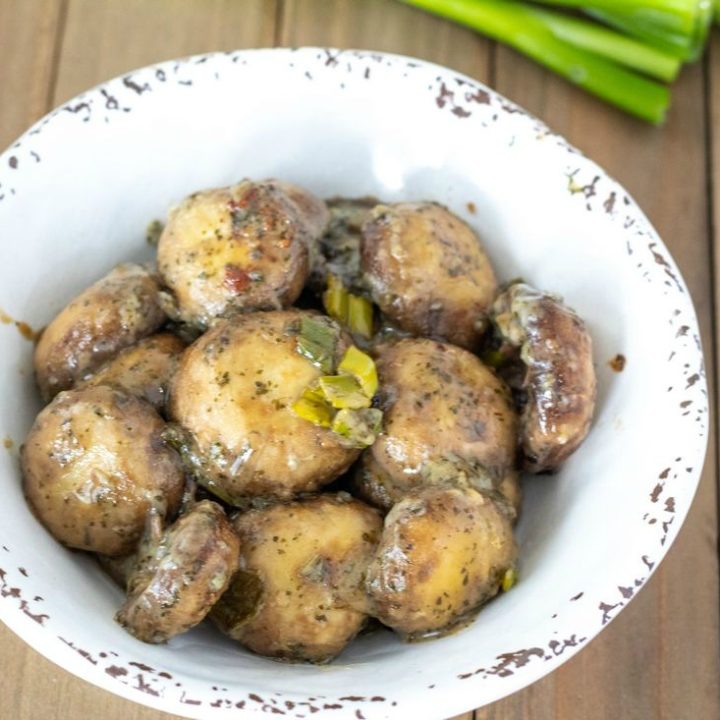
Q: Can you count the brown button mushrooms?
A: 11